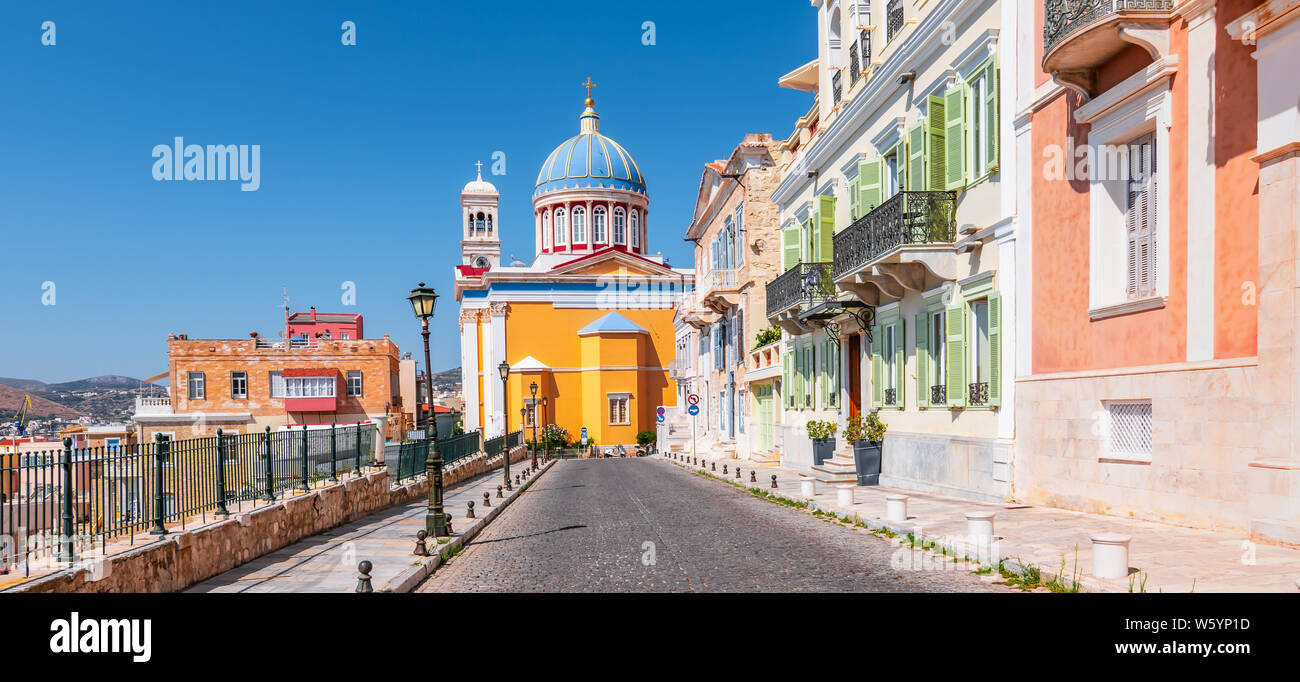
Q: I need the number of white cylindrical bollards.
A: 5